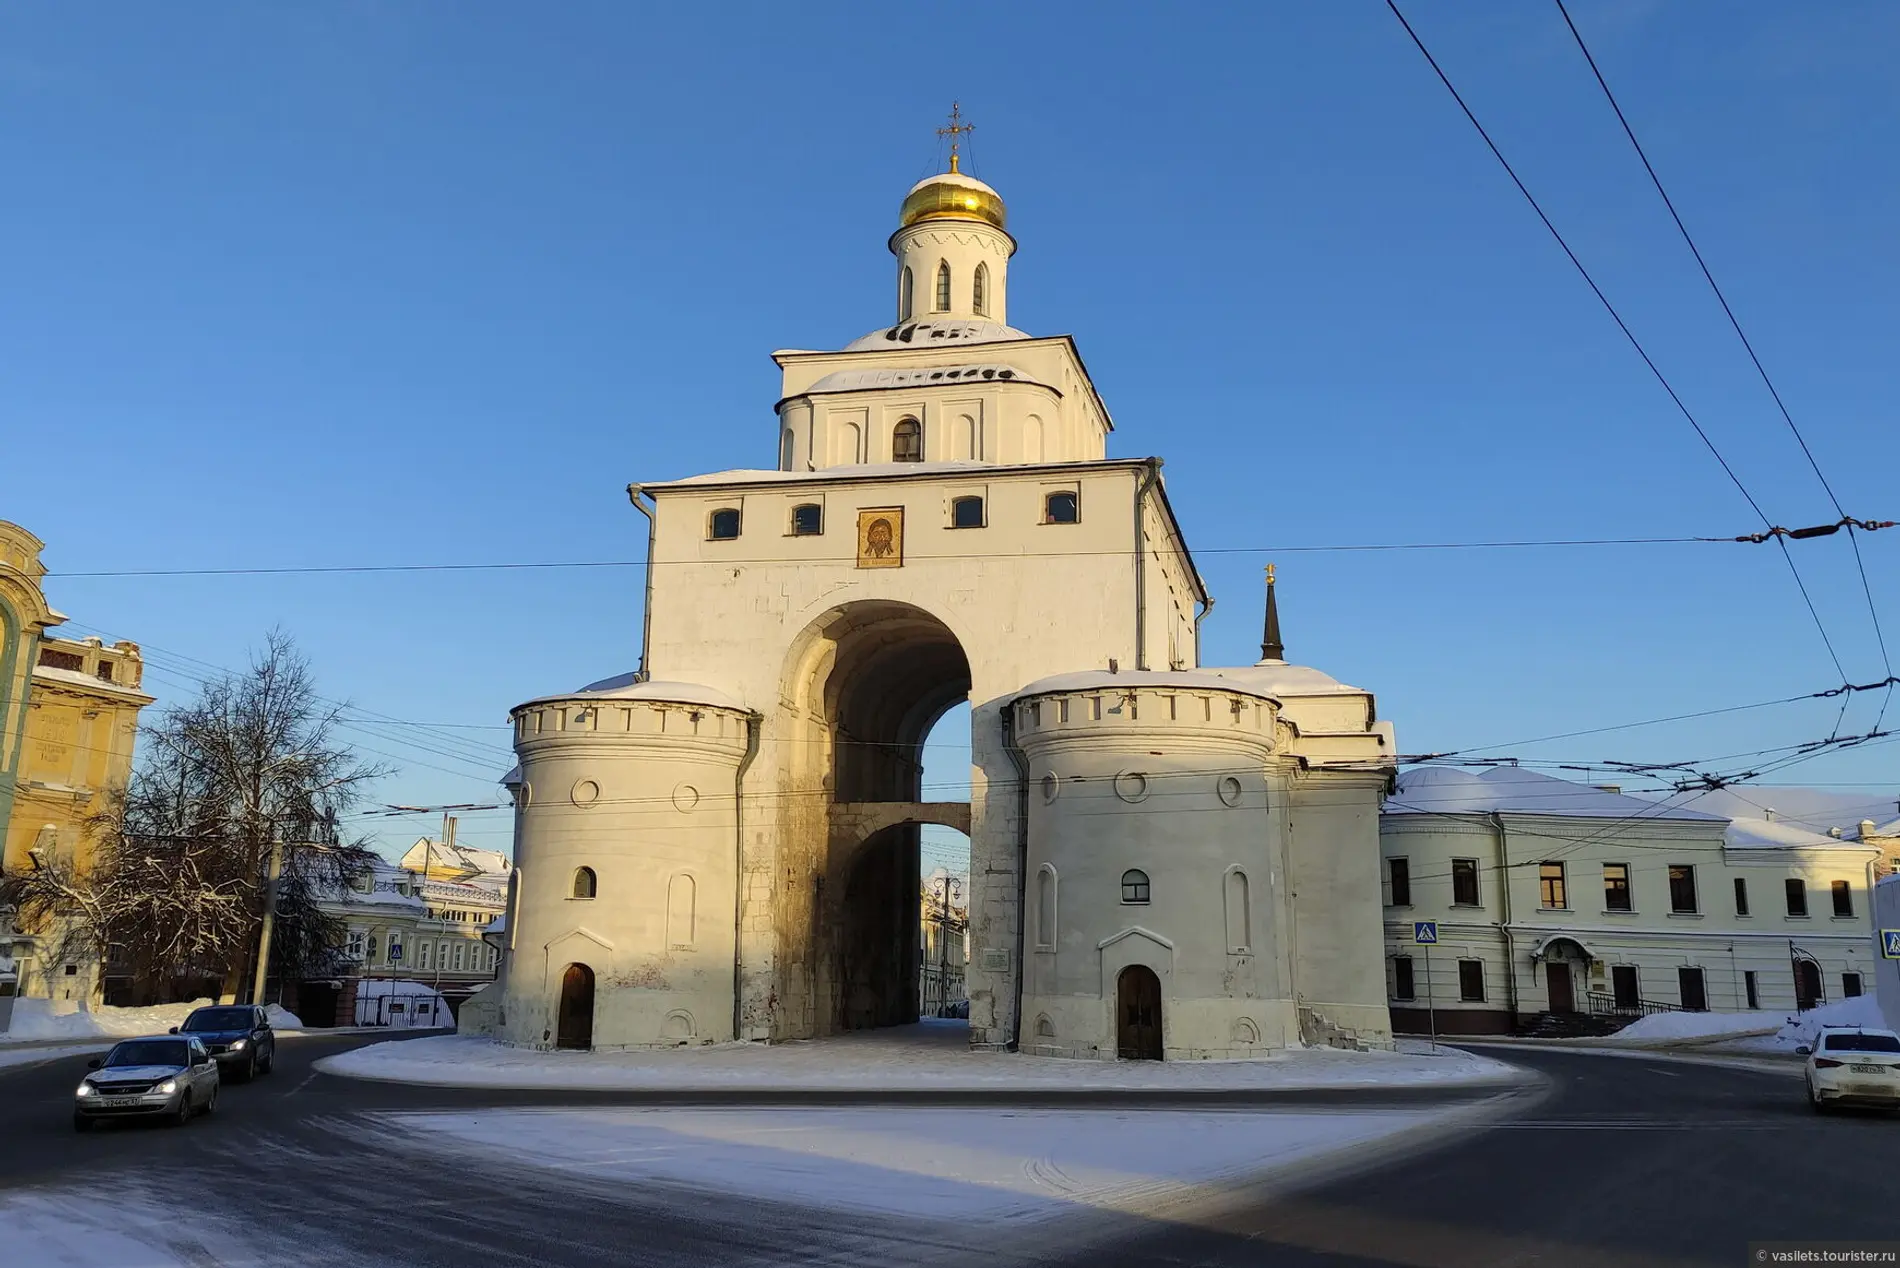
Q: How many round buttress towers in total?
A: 2